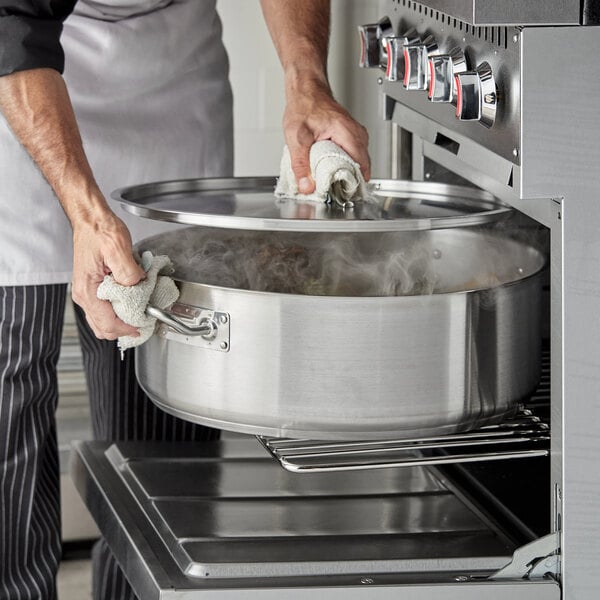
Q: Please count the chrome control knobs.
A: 5